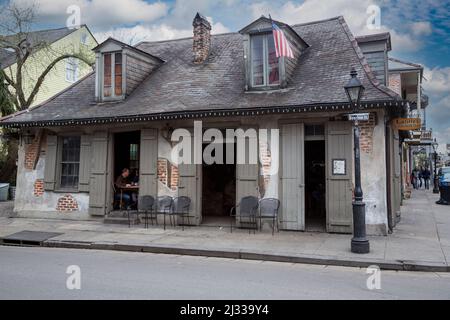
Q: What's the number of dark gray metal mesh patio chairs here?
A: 5